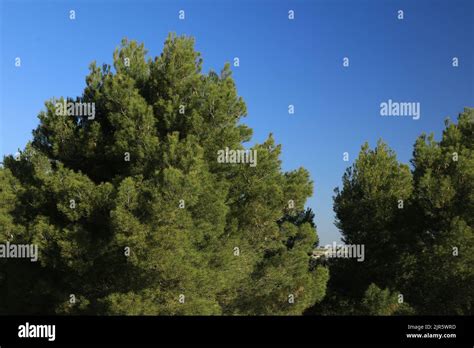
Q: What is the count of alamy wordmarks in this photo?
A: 6